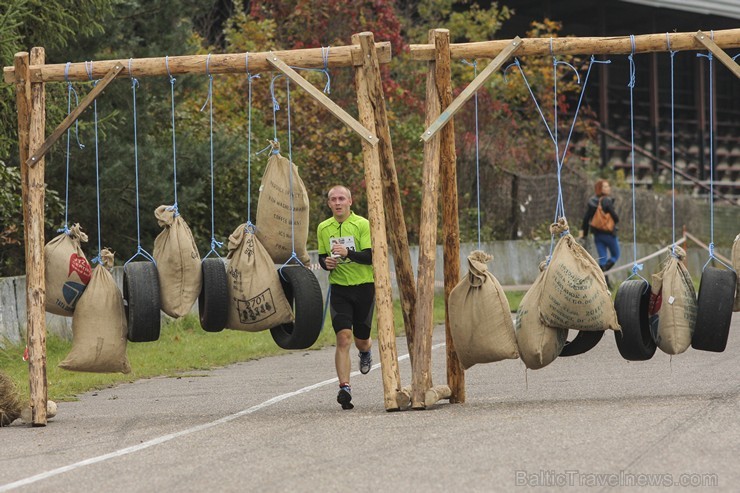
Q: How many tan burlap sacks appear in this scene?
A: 10